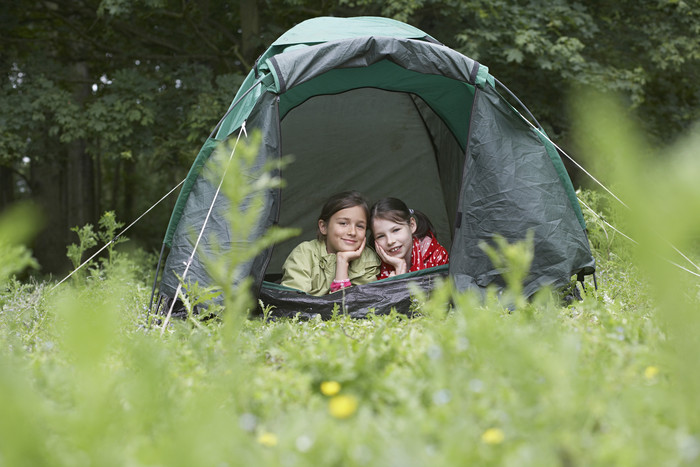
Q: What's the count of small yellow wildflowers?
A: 5